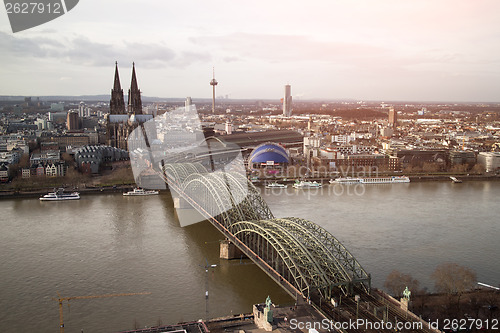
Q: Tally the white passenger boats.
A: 5